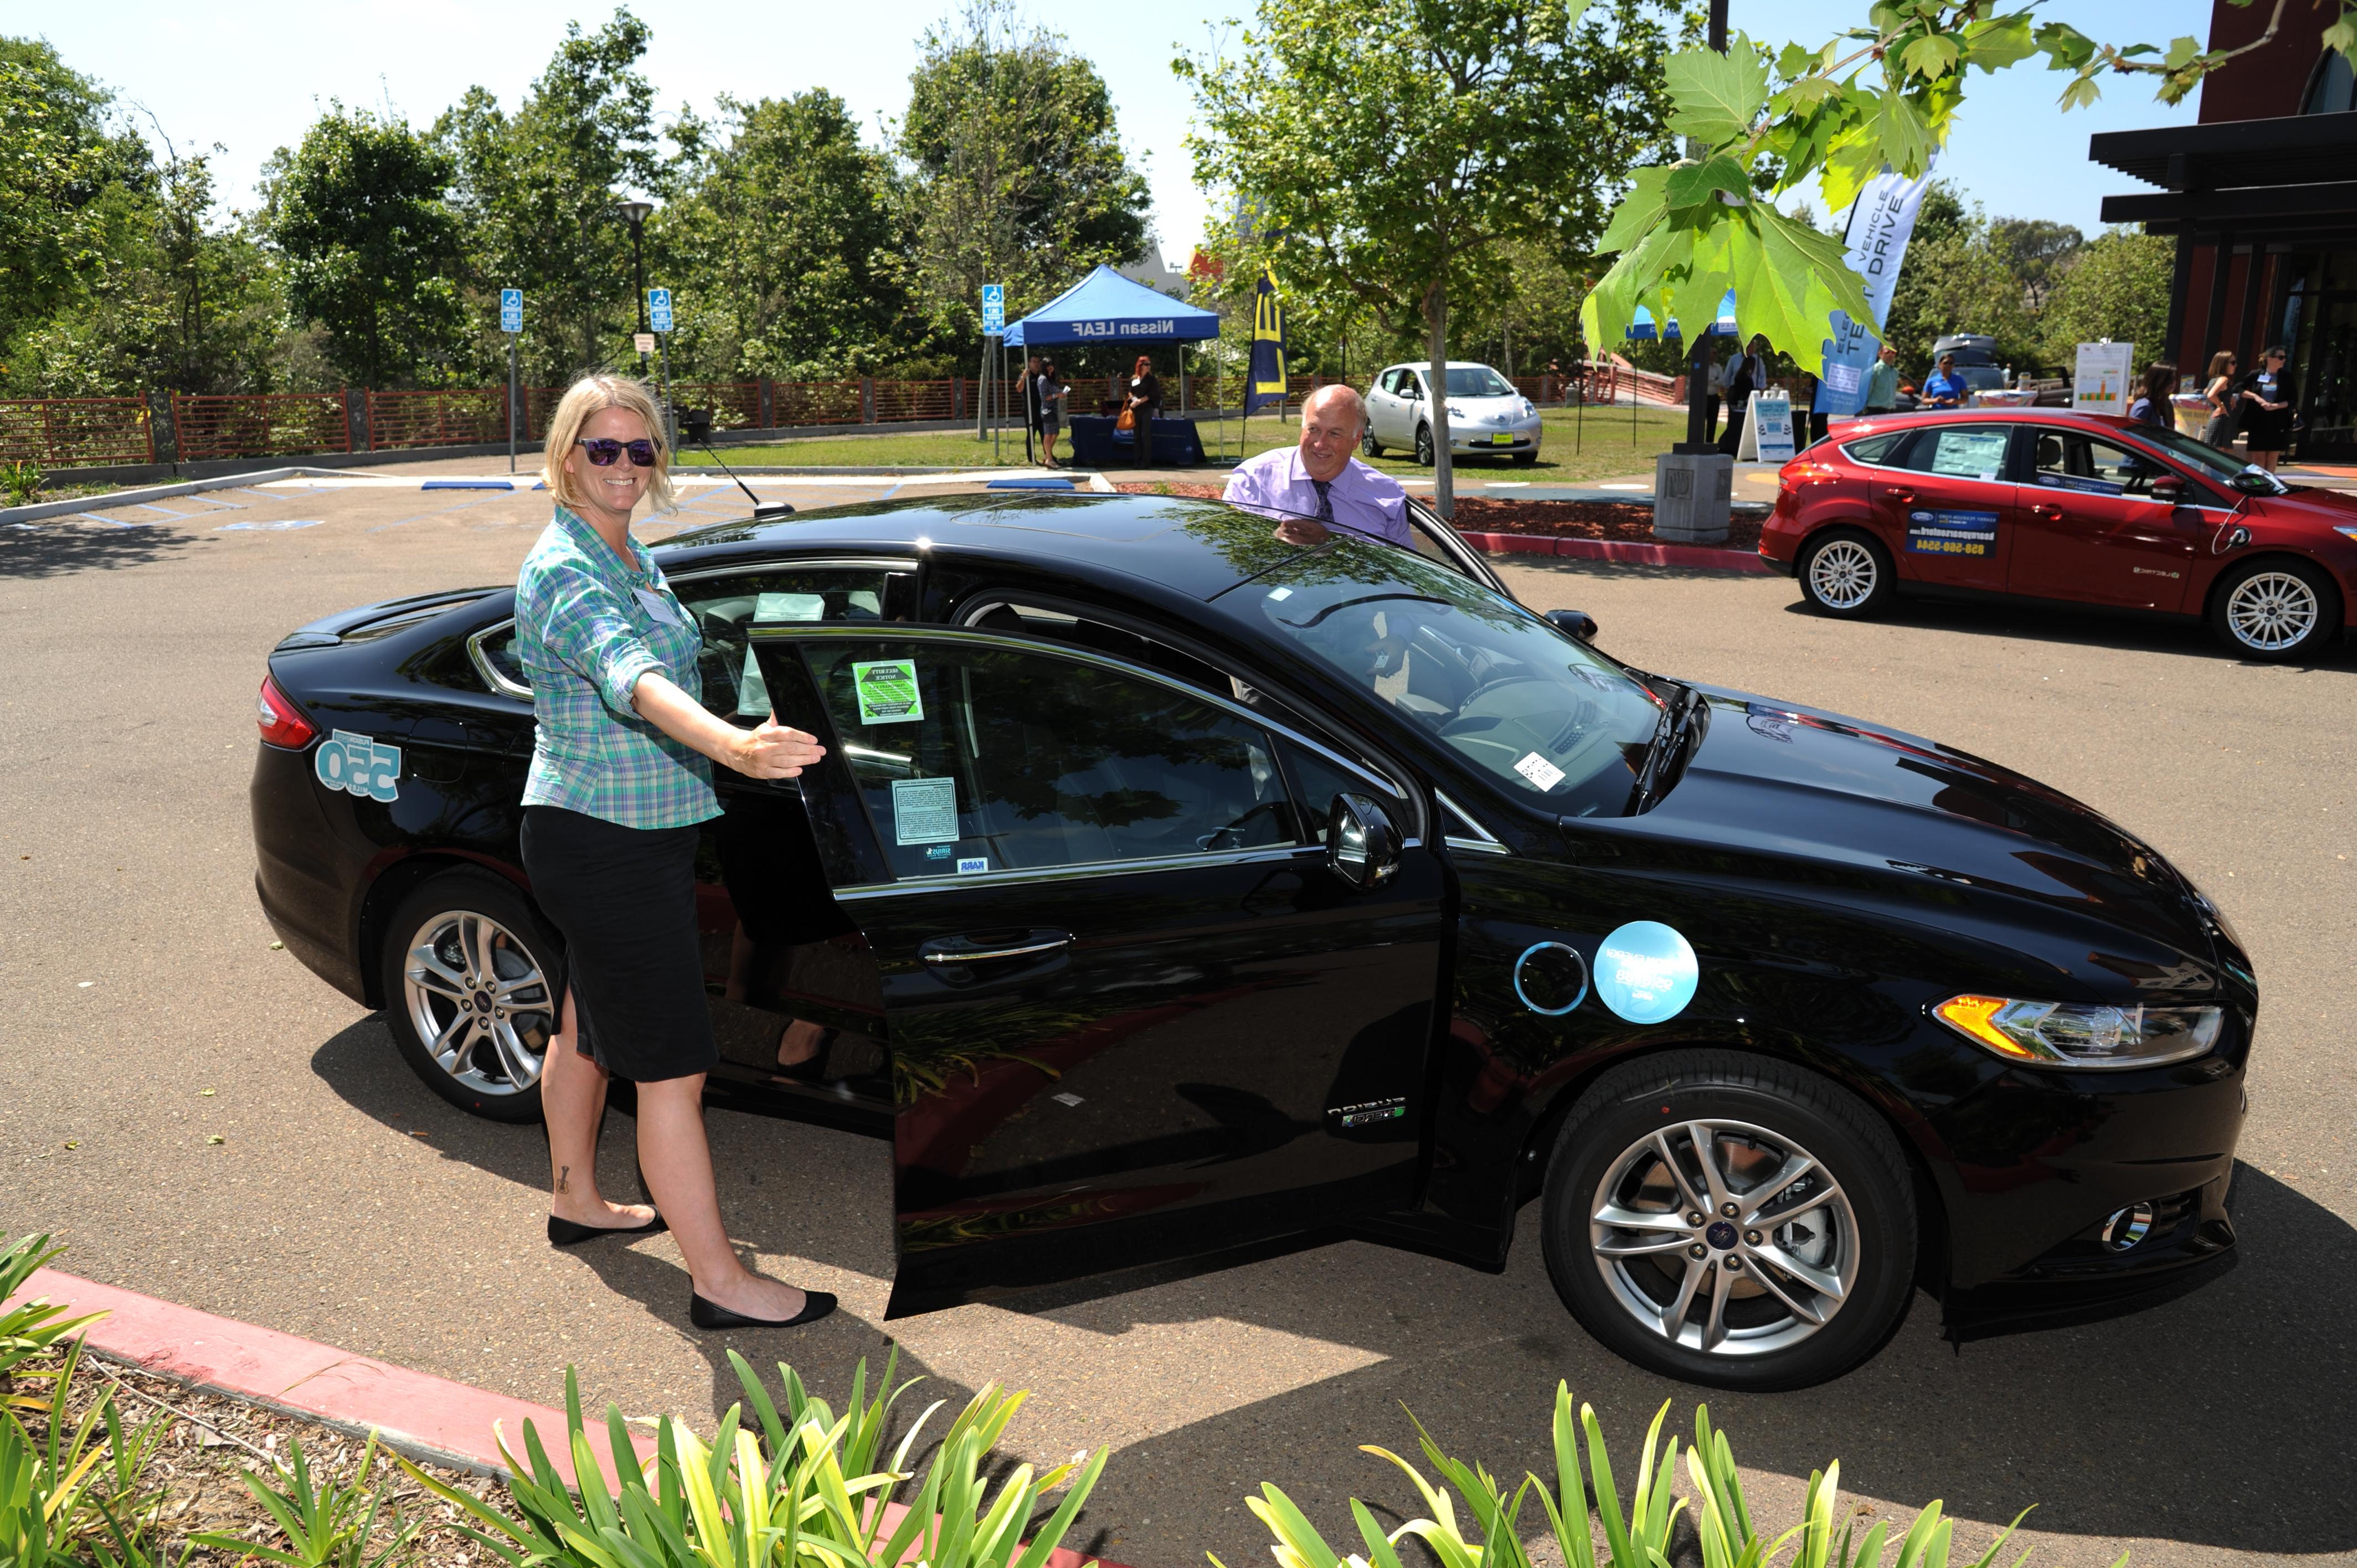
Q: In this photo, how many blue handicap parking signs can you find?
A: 3